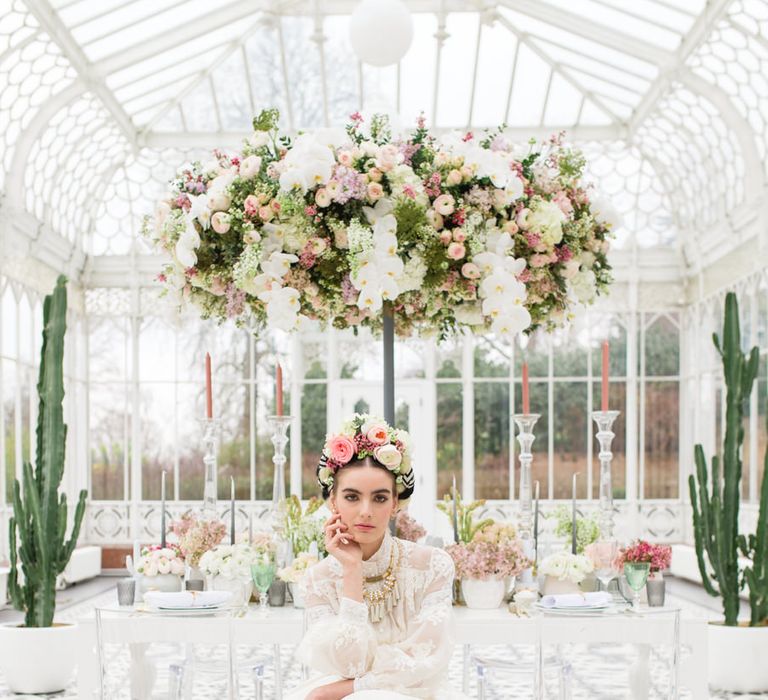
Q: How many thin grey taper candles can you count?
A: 5